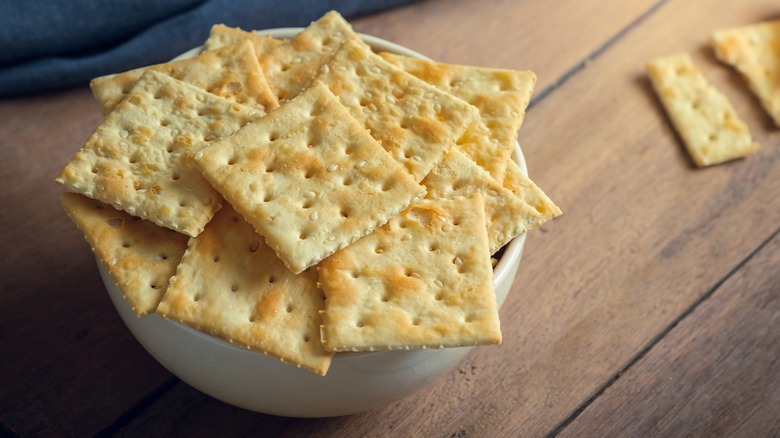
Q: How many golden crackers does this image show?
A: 14